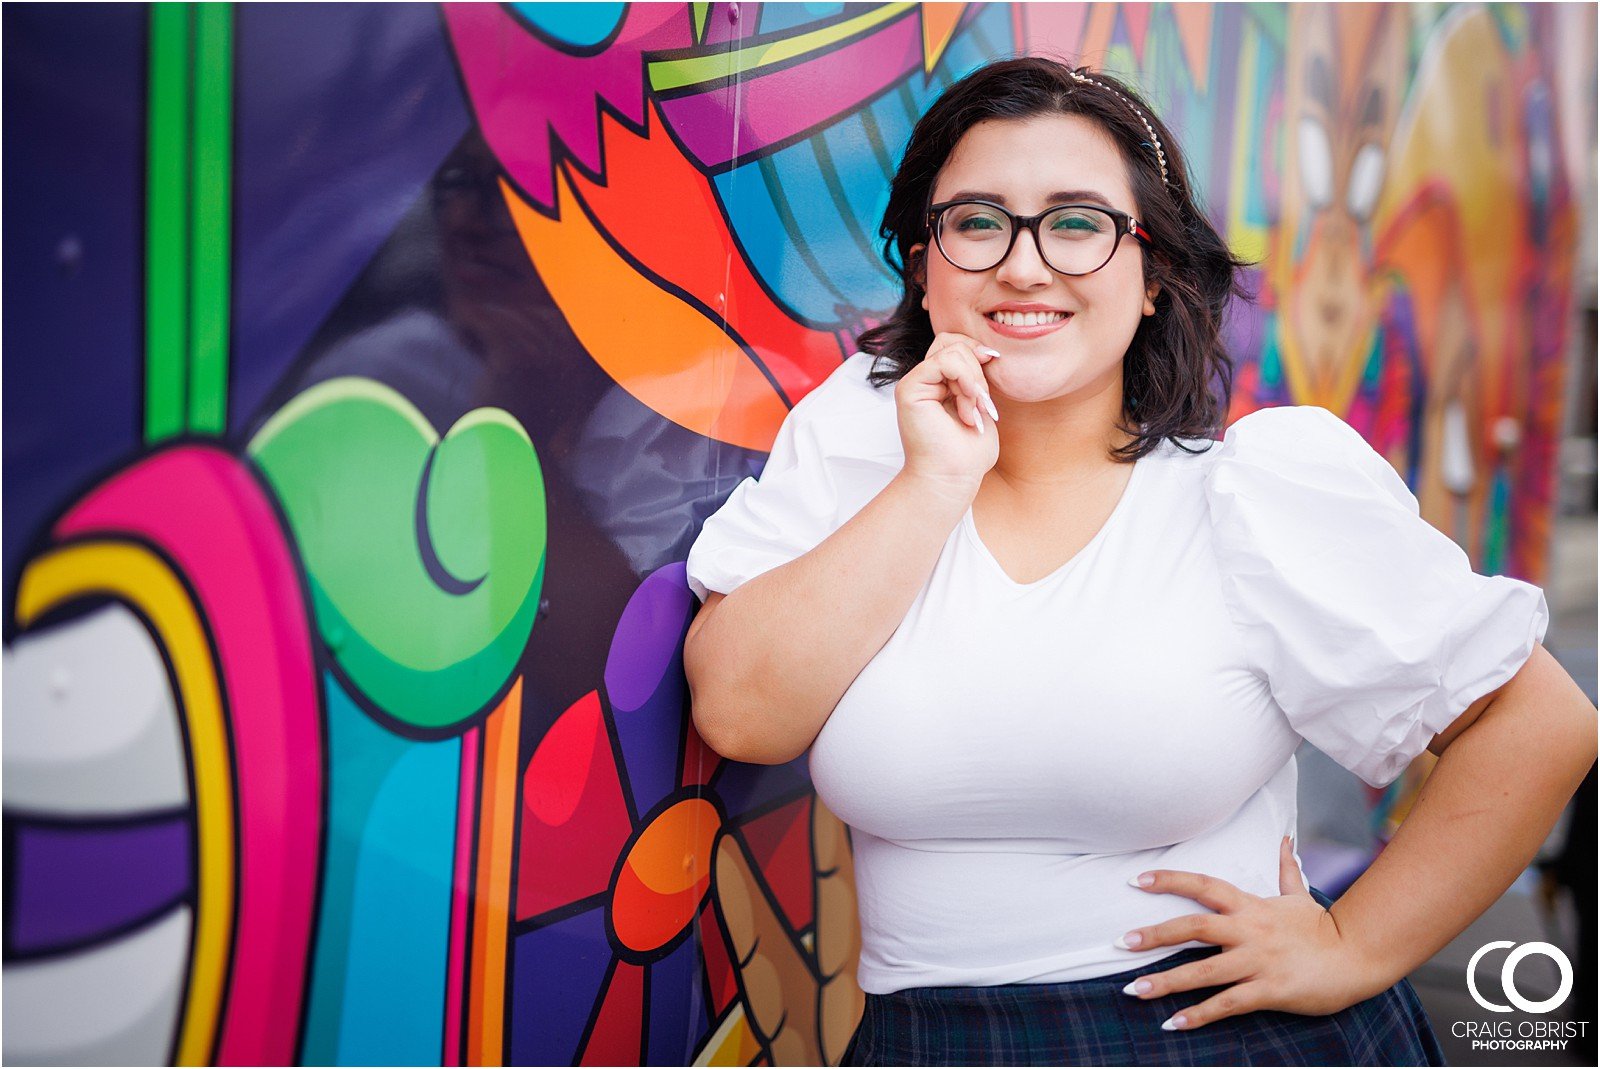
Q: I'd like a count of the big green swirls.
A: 1